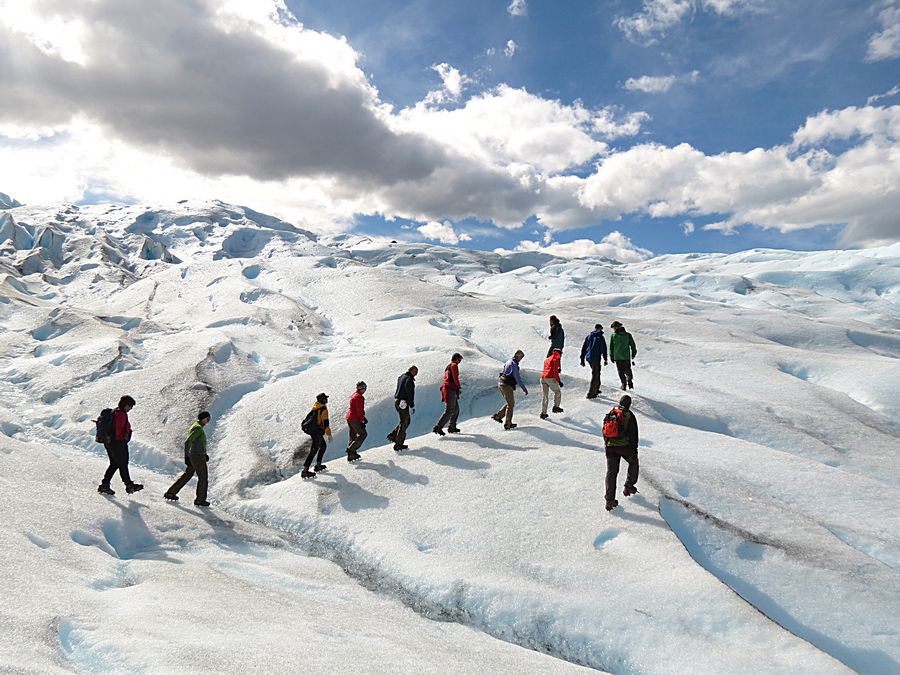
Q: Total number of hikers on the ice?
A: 12